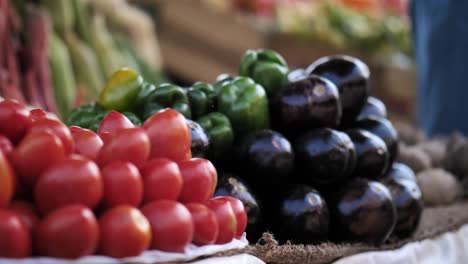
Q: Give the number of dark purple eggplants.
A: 14